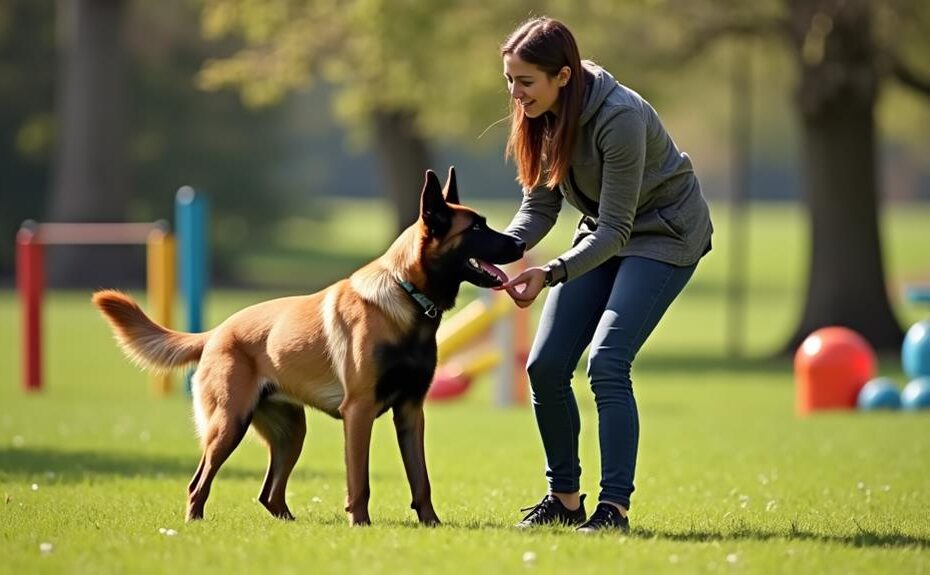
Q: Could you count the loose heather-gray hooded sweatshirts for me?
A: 1